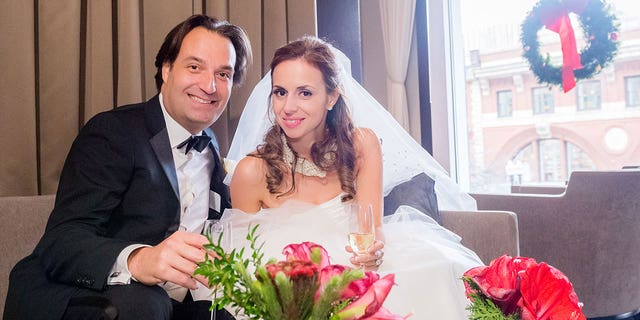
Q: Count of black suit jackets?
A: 1